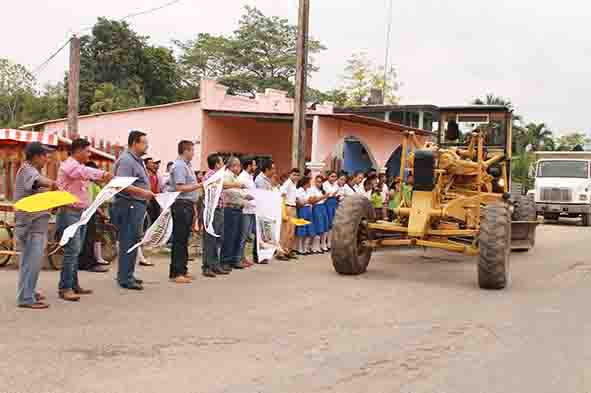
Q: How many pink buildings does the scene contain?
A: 1